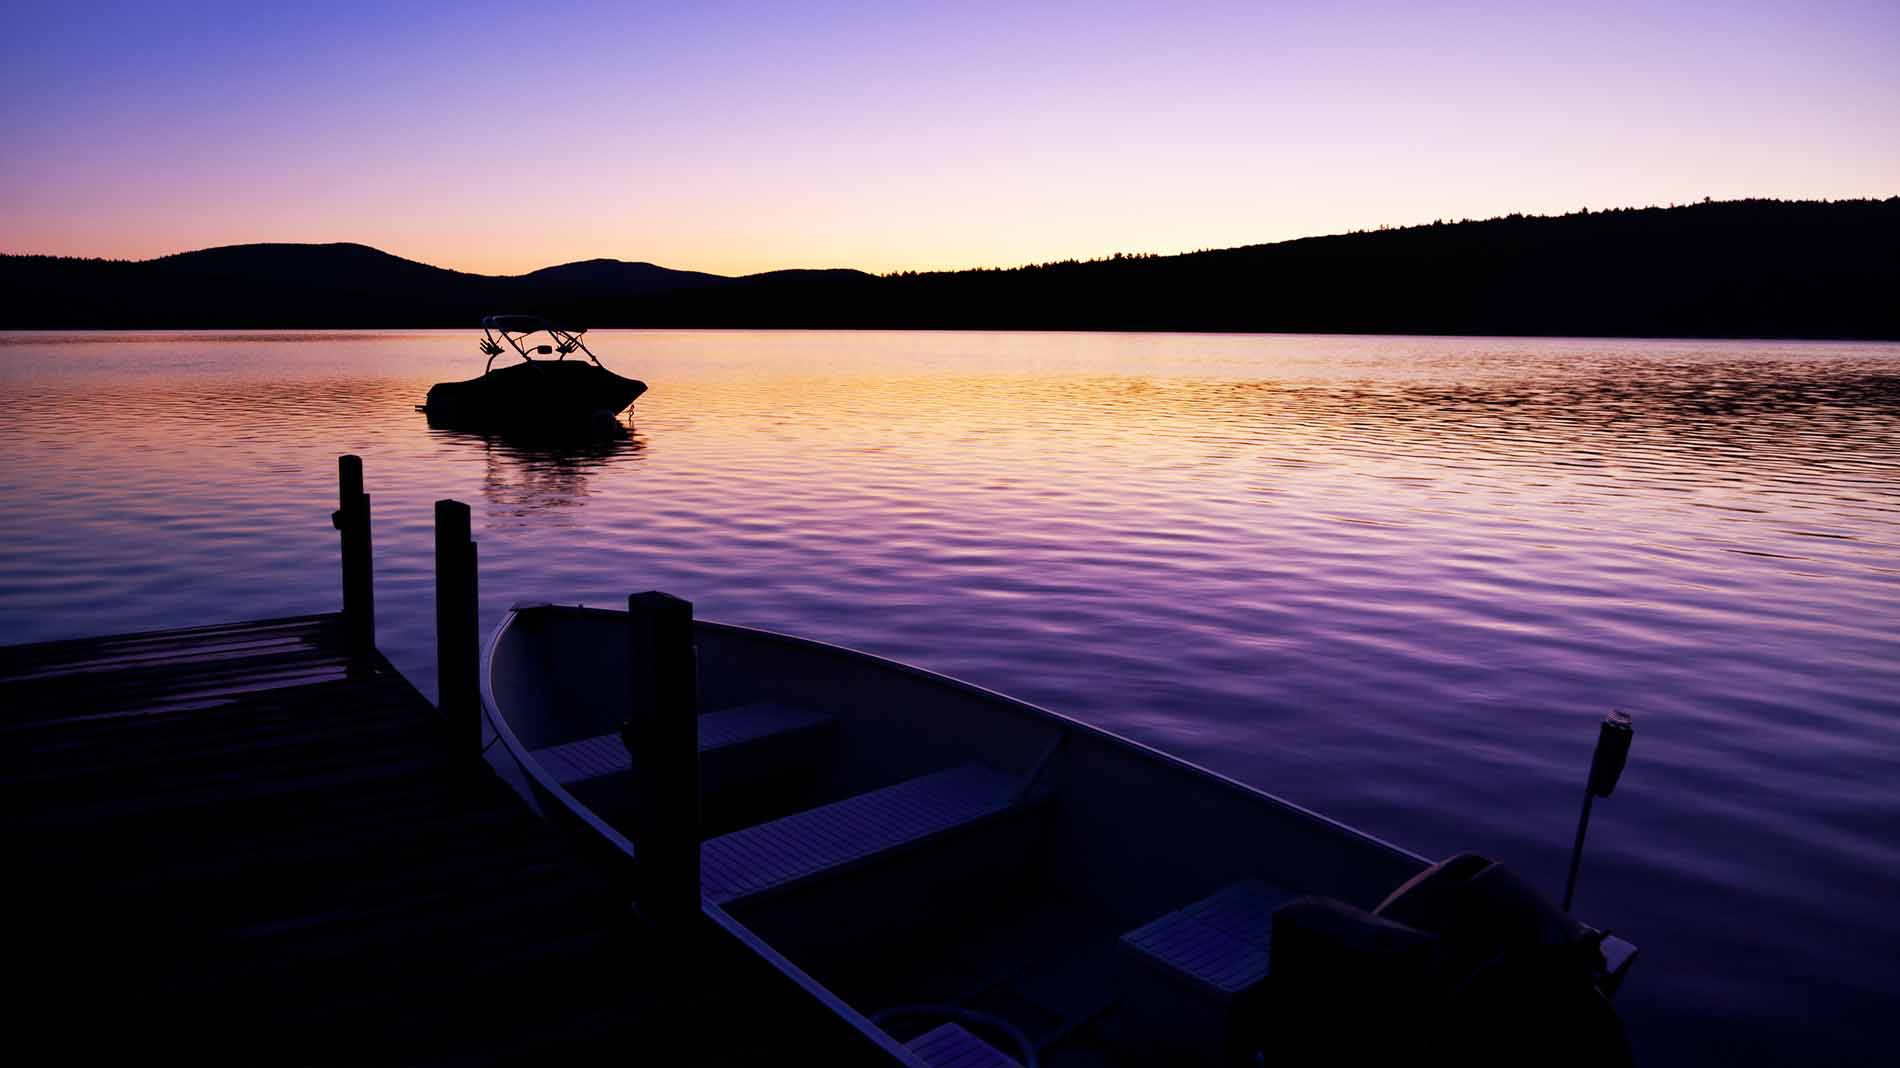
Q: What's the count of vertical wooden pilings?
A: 3